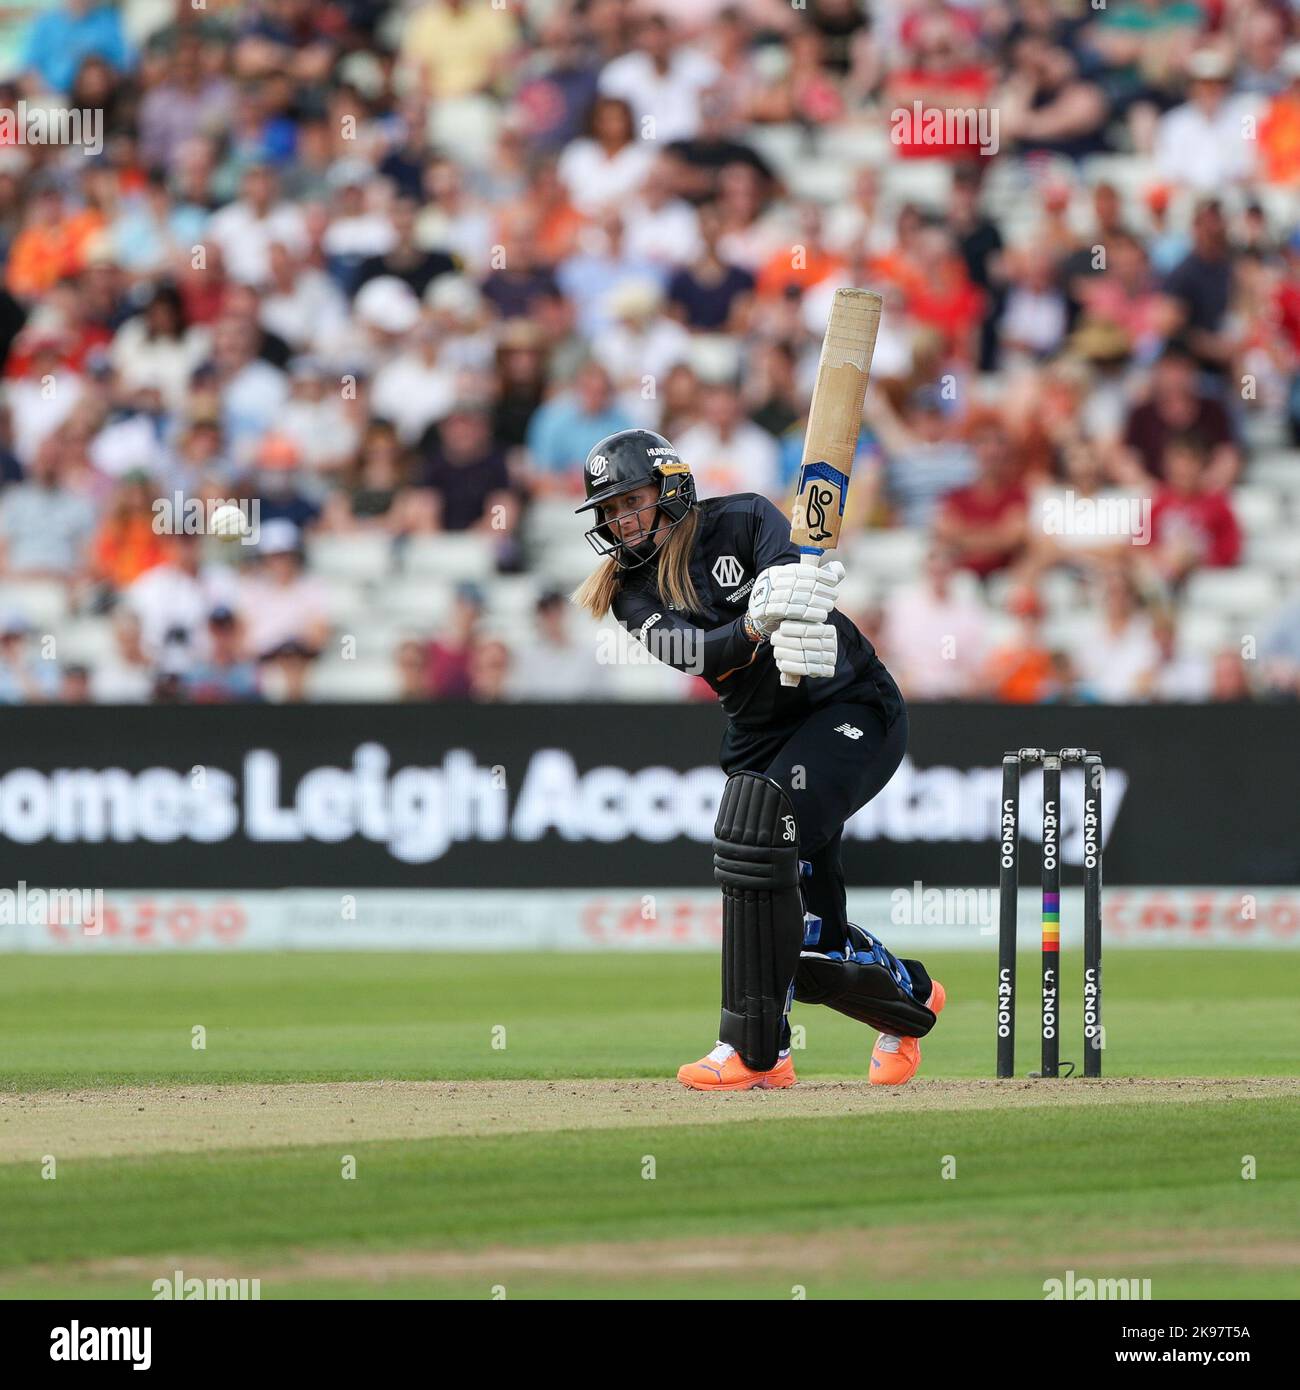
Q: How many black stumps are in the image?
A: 3